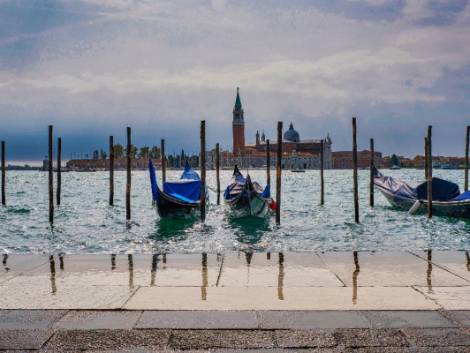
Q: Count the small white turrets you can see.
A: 2